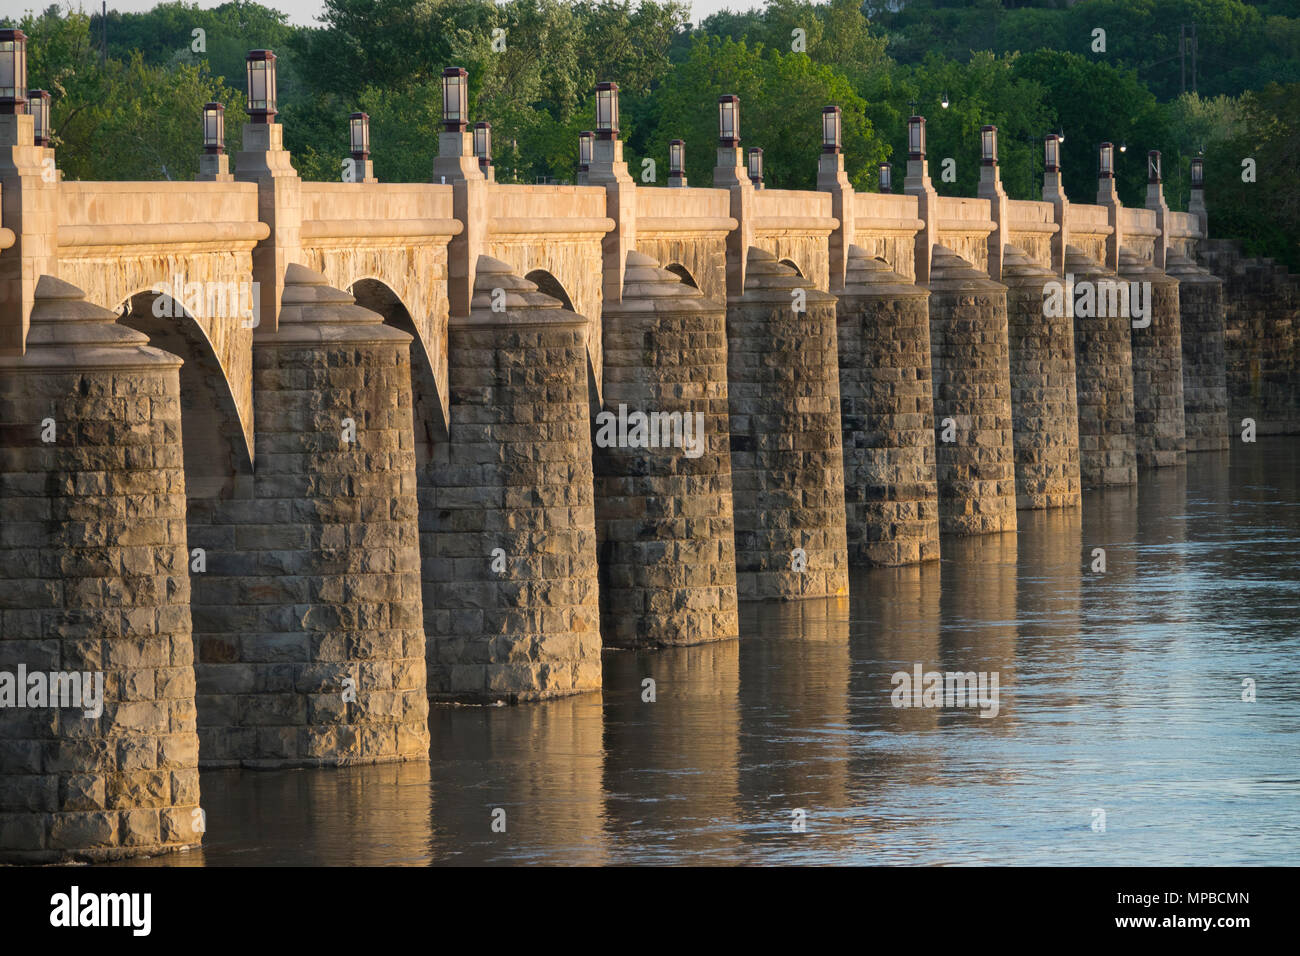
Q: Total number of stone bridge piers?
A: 11